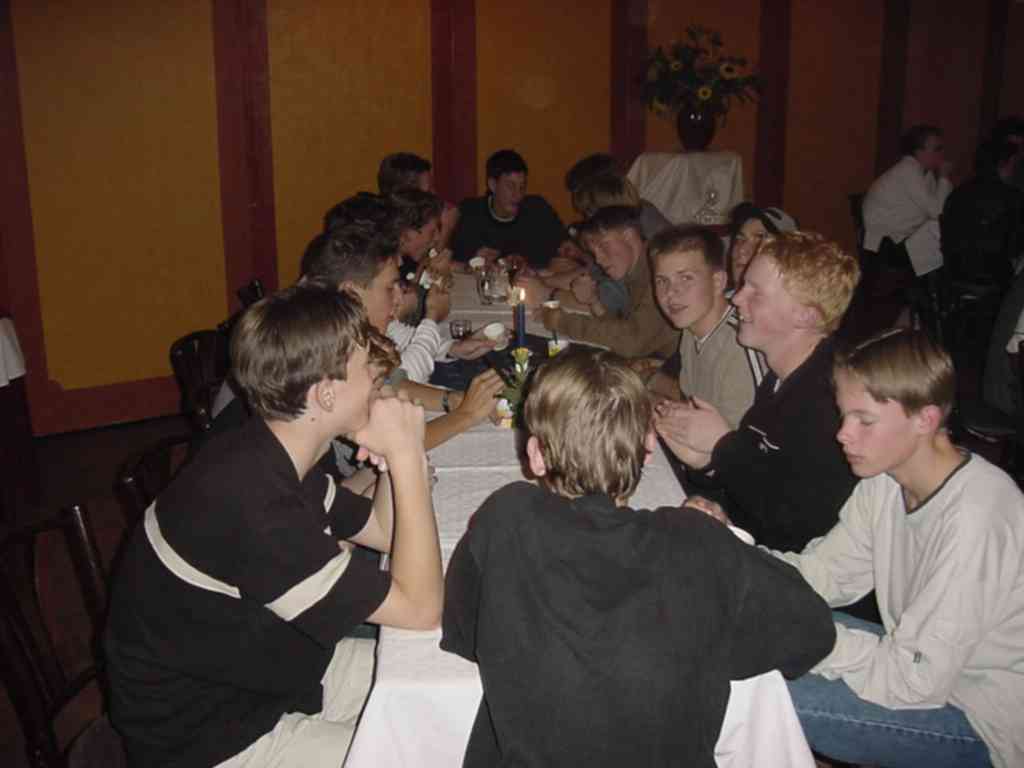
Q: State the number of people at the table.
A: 15